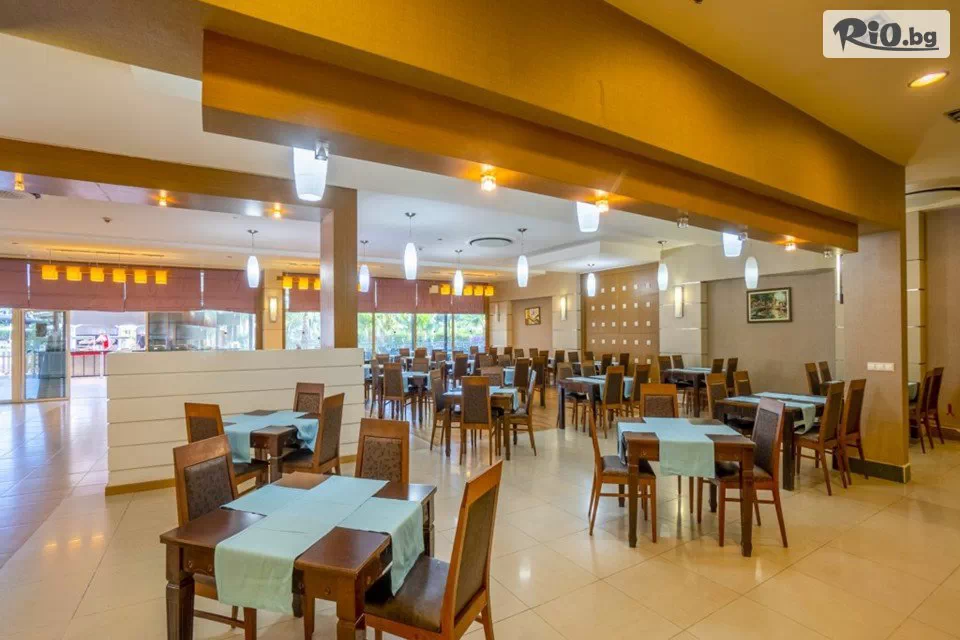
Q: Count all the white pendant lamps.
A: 11